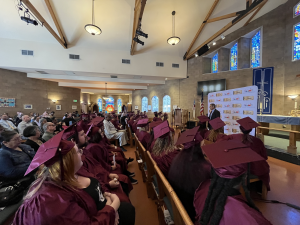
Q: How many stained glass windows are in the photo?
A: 11